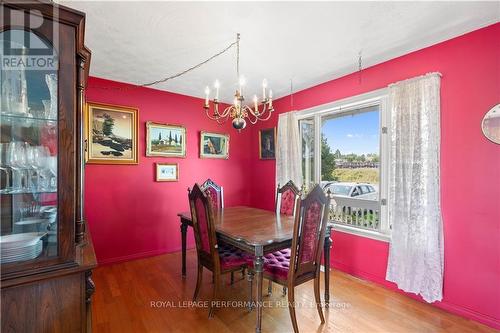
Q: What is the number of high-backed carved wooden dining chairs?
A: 4